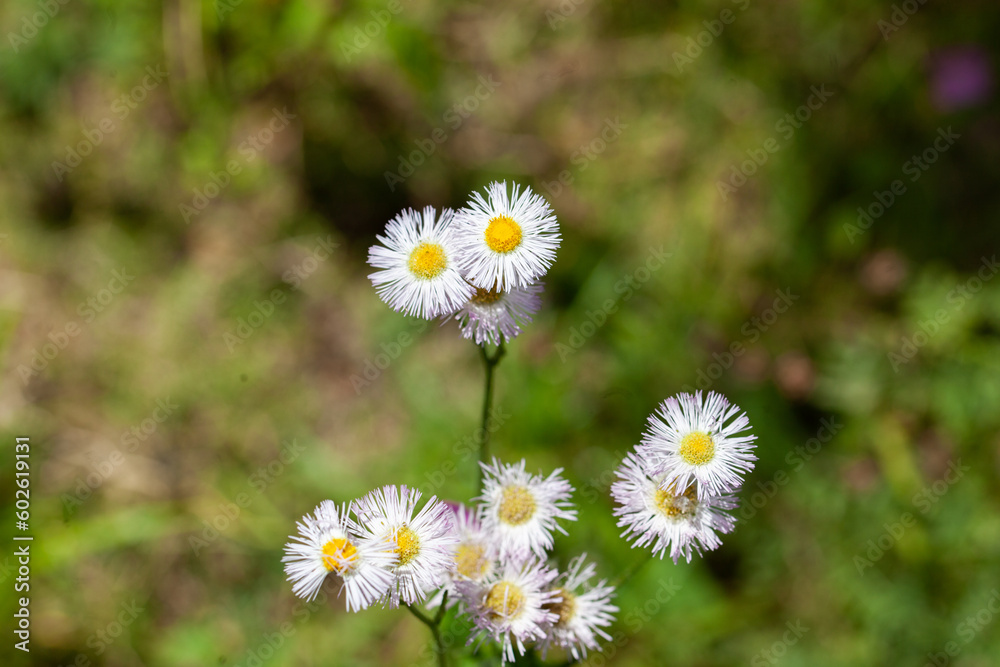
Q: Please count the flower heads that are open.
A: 11